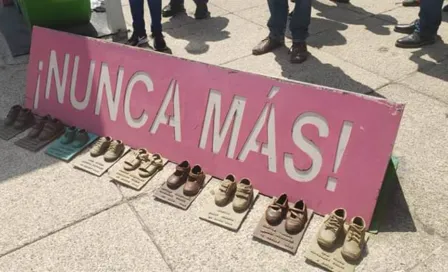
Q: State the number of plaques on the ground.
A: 9